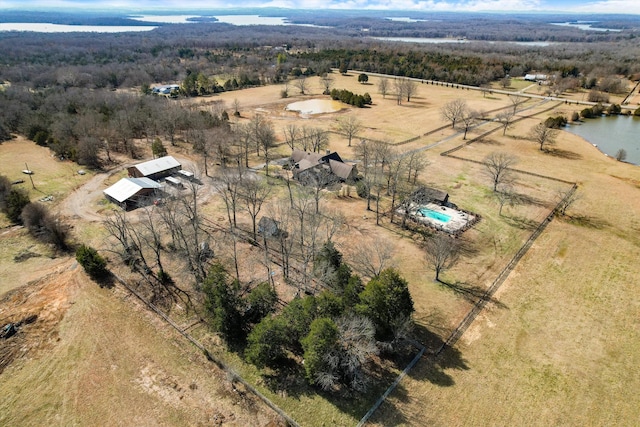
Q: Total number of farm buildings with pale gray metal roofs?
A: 2